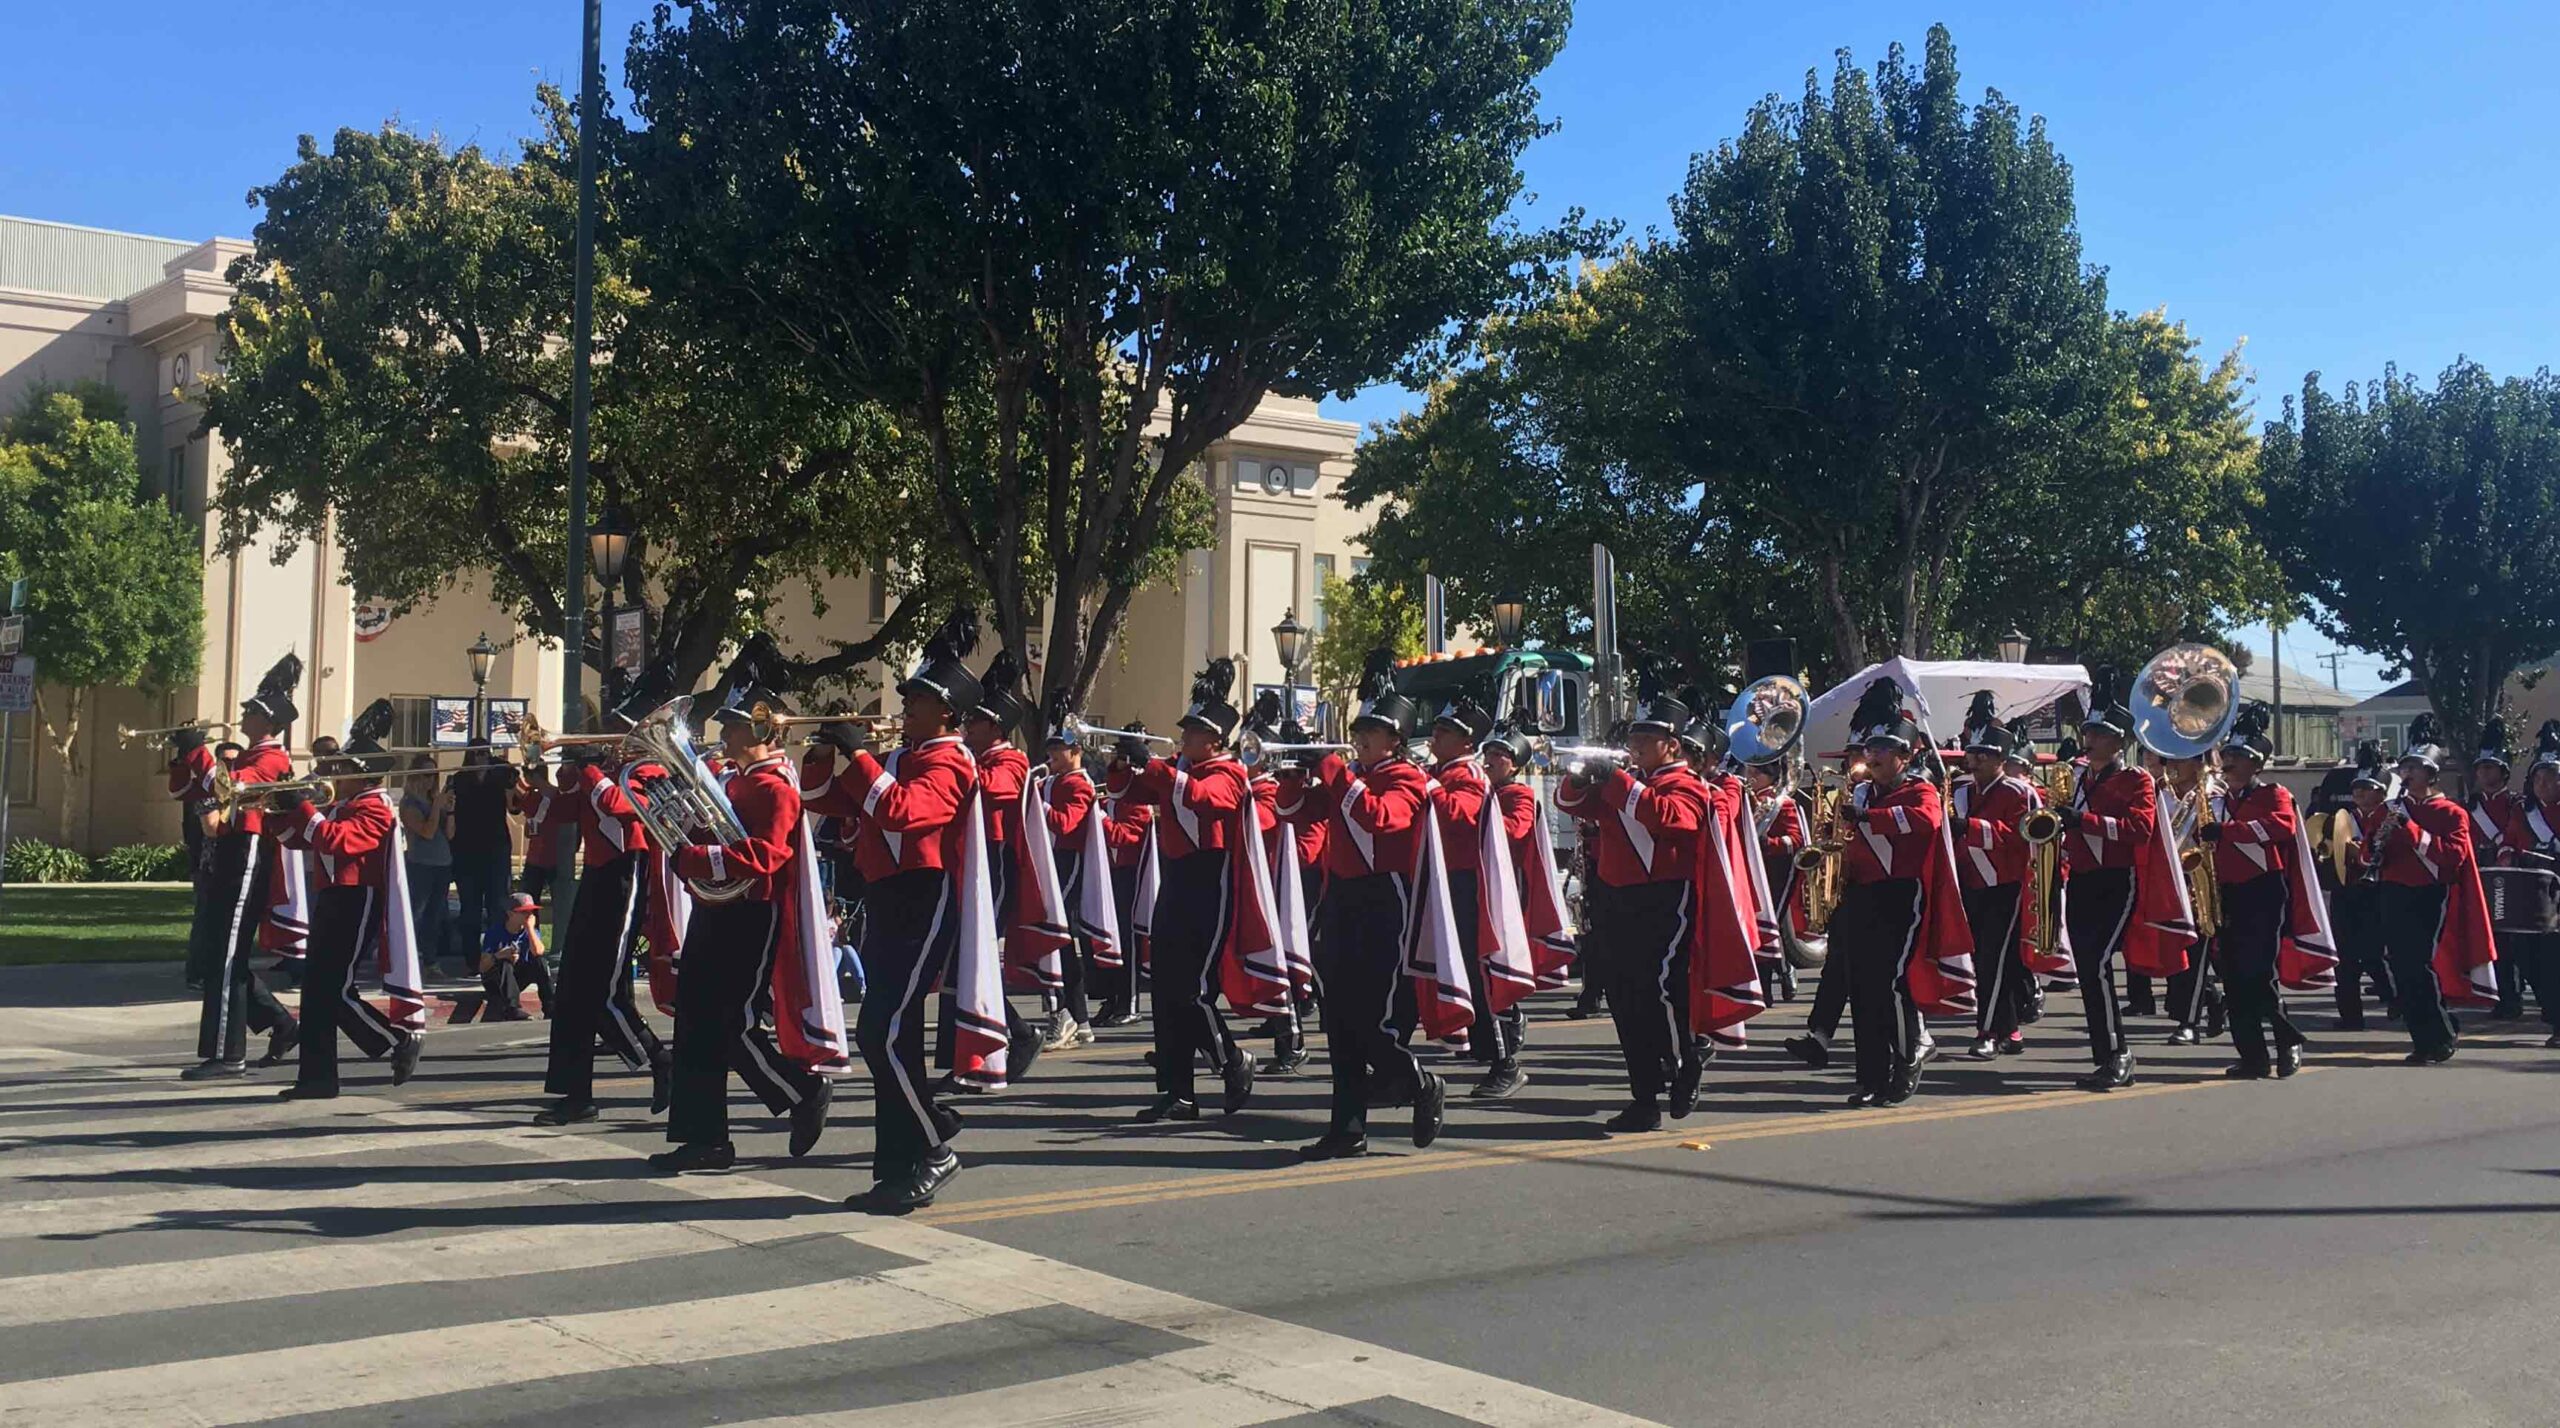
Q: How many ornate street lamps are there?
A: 5